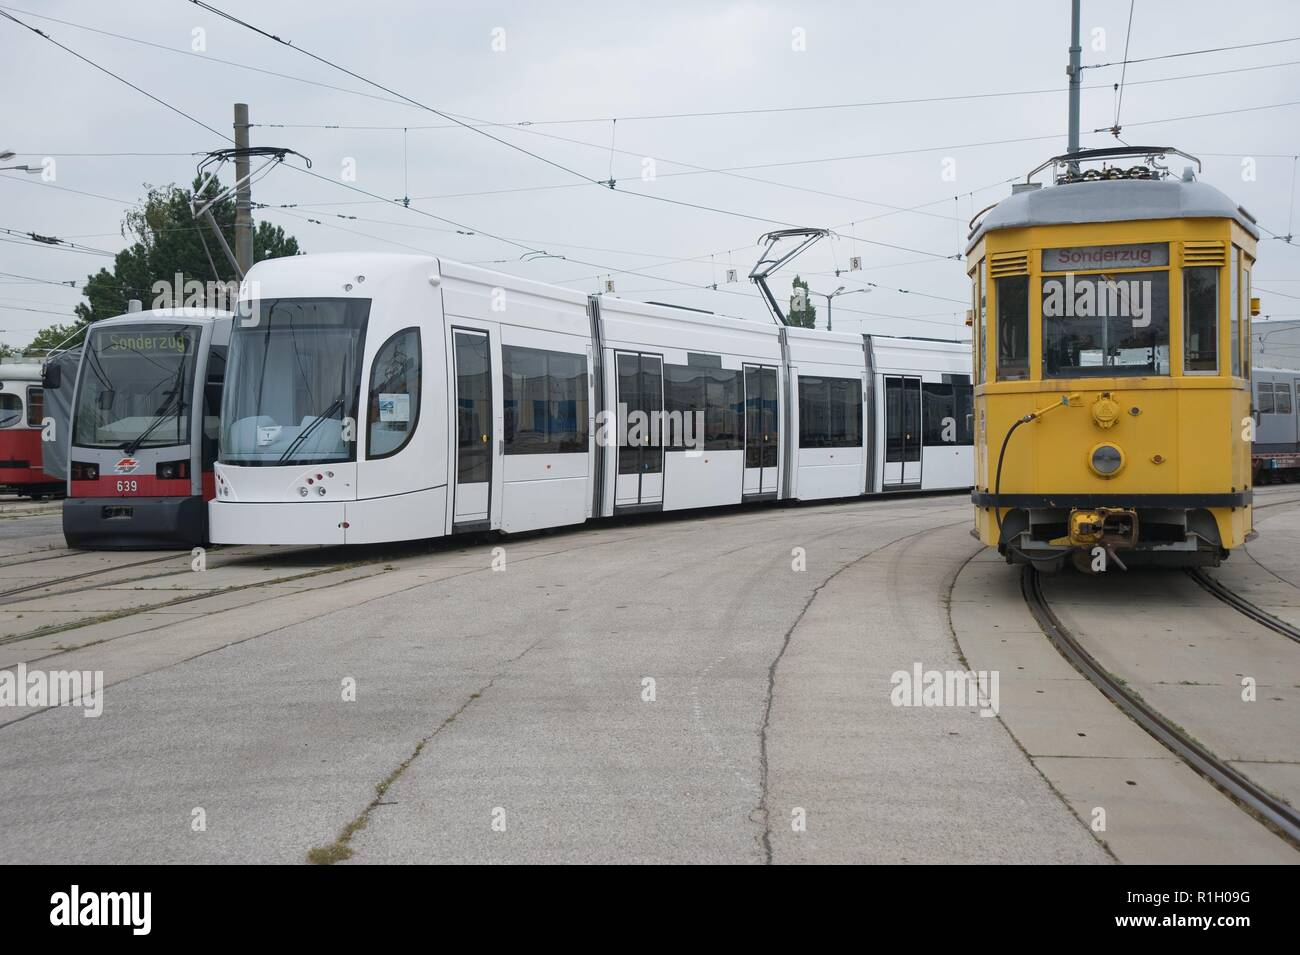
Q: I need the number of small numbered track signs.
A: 3